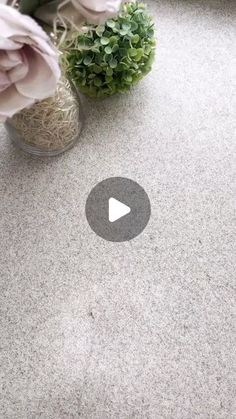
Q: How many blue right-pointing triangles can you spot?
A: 0